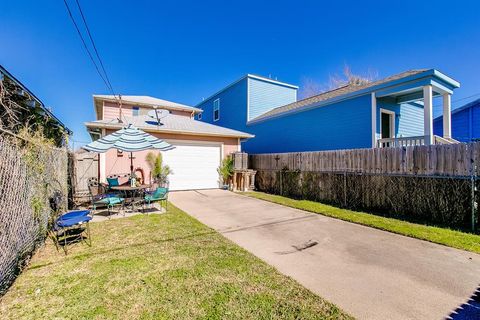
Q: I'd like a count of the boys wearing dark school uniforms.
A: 0